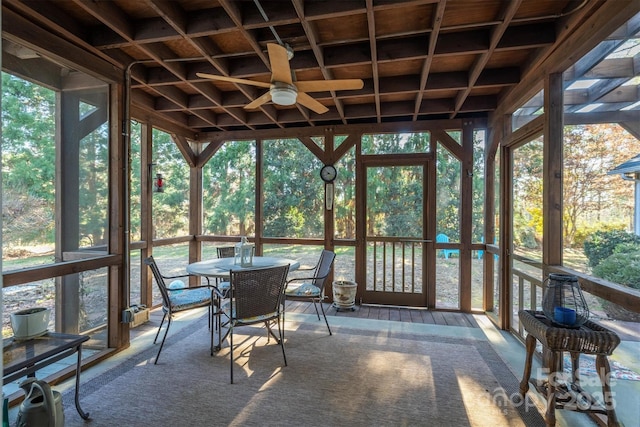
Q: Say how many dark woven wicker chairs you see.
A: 4